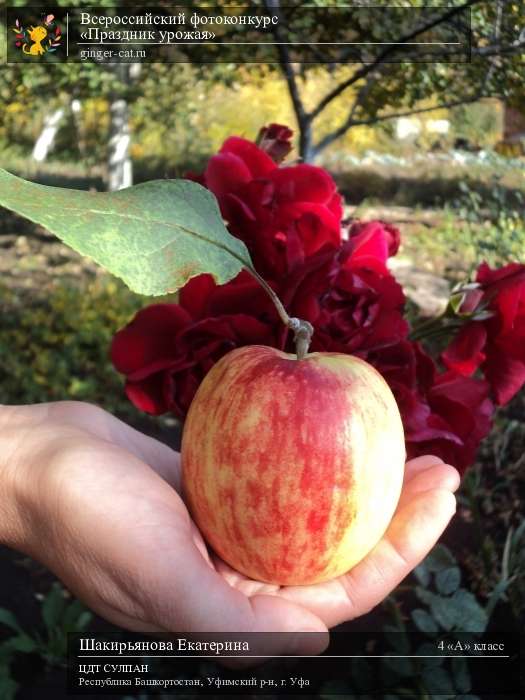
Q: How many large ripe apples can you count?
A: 1